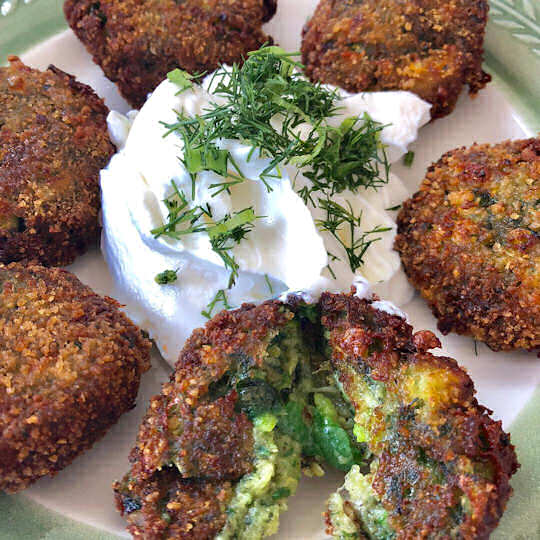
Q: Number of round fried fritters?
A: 6